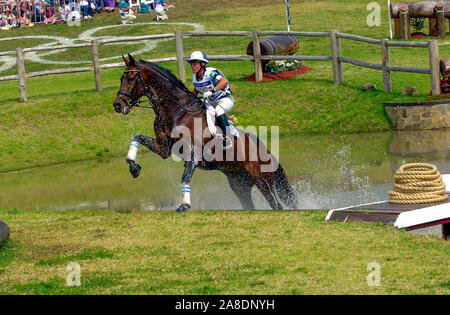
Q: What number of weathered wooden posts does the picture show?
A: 7